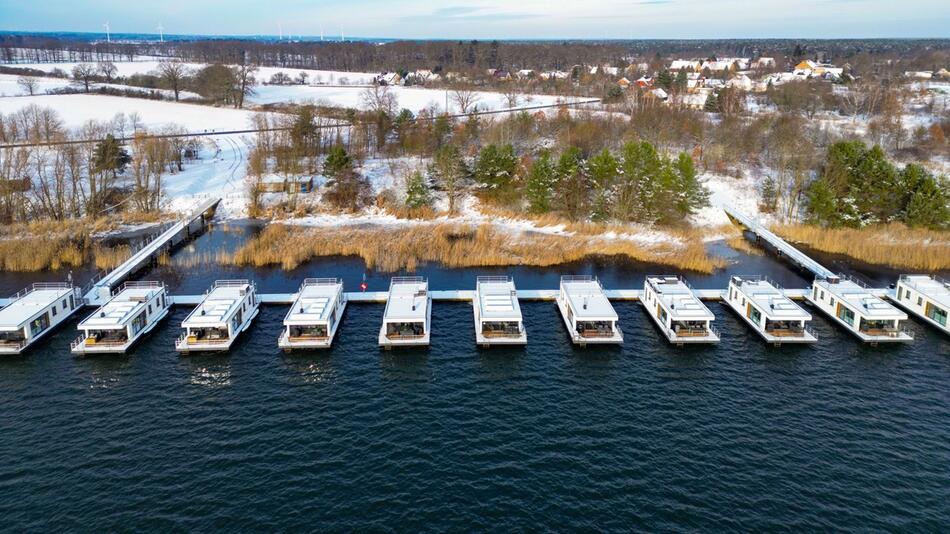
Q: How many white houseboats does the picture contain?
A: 11